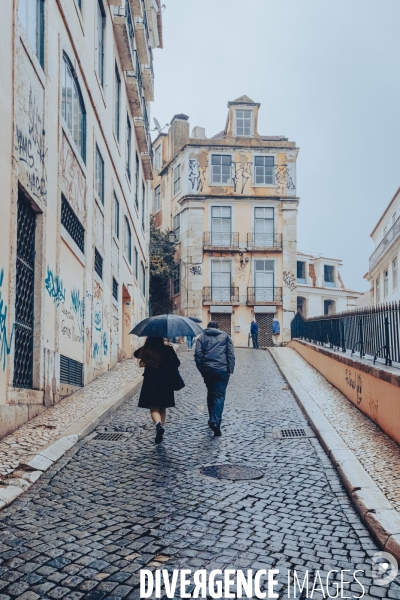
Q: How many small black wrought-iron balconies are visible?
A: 4